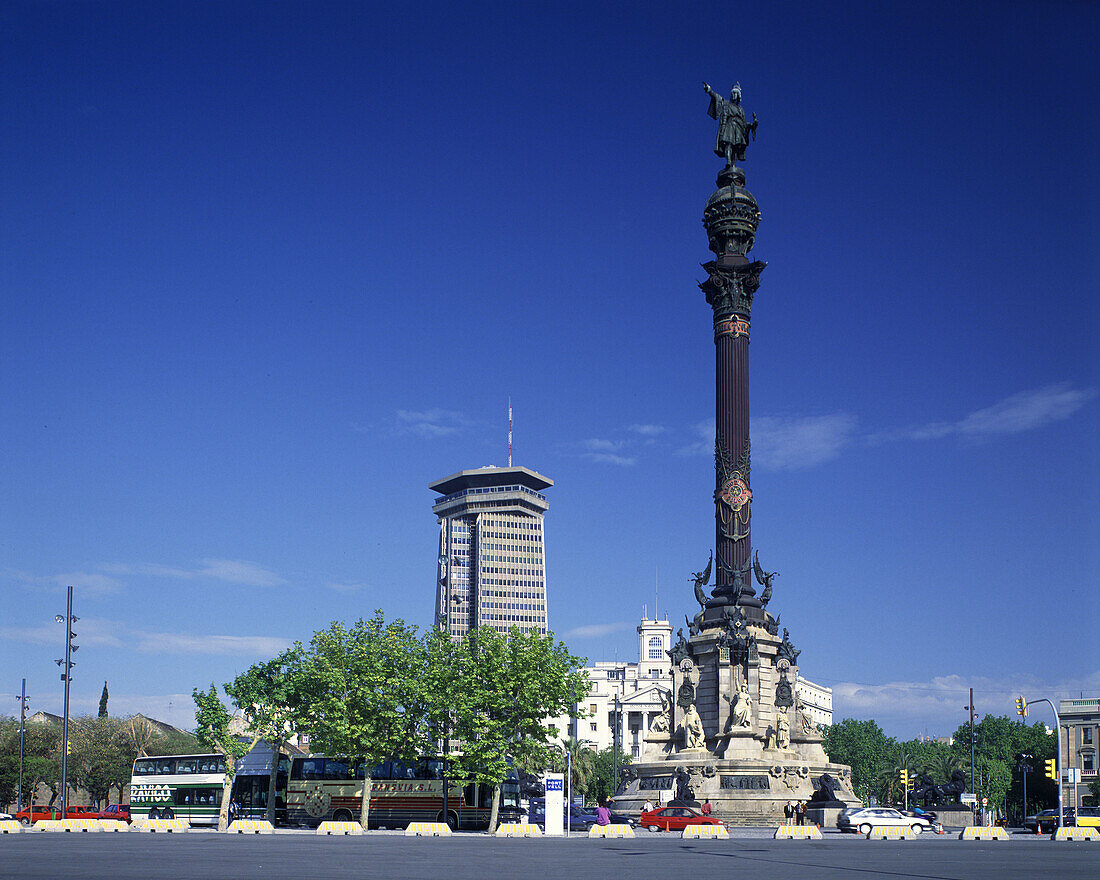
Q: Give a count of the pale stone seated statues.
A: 3